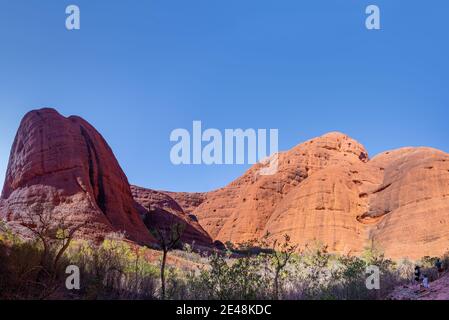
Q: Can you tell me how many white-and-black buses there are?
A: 0